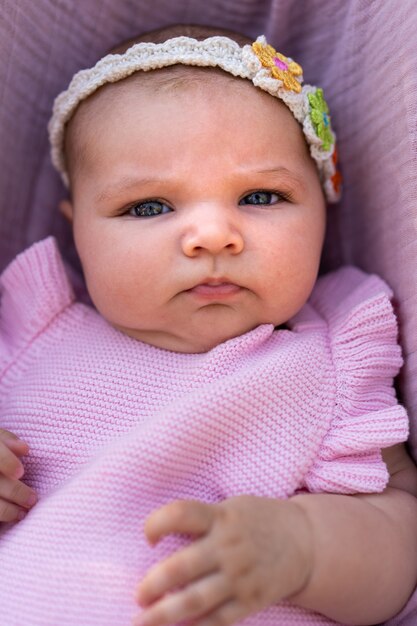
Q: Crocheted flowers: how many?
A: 3